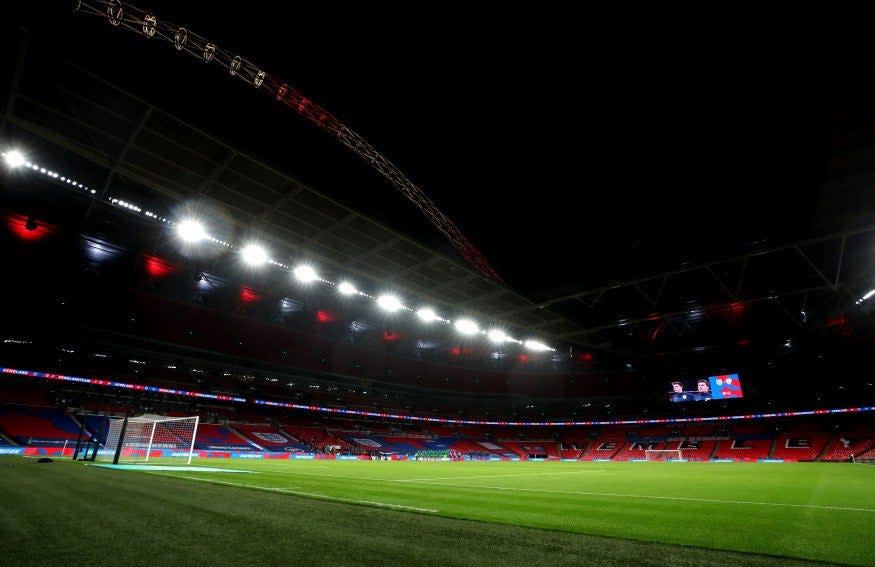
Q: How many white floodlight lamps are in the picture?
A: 10